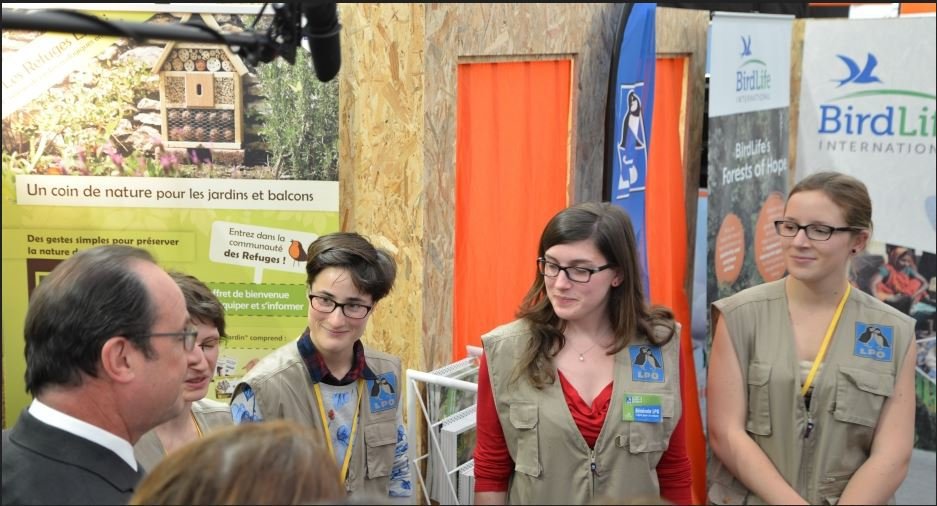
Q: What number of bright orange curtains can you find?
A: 2